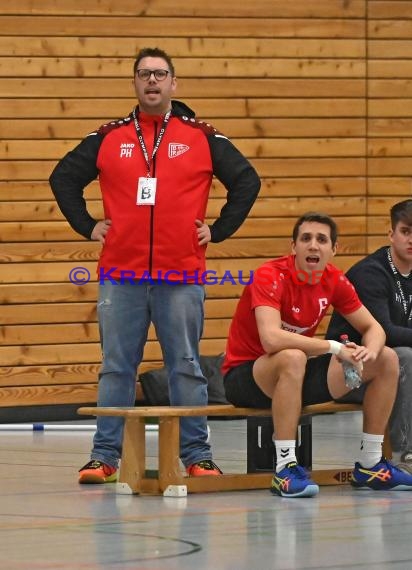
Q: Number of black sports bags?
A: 1